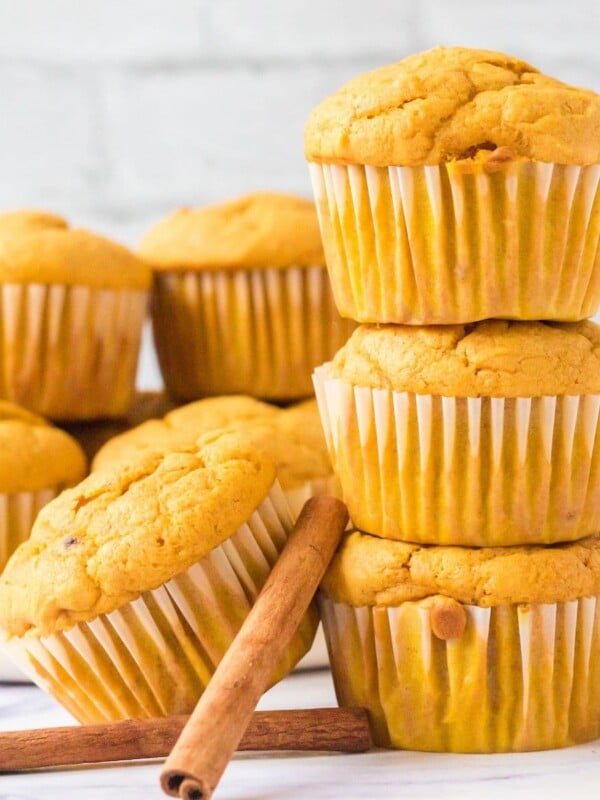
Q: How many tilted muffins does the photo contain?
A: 1